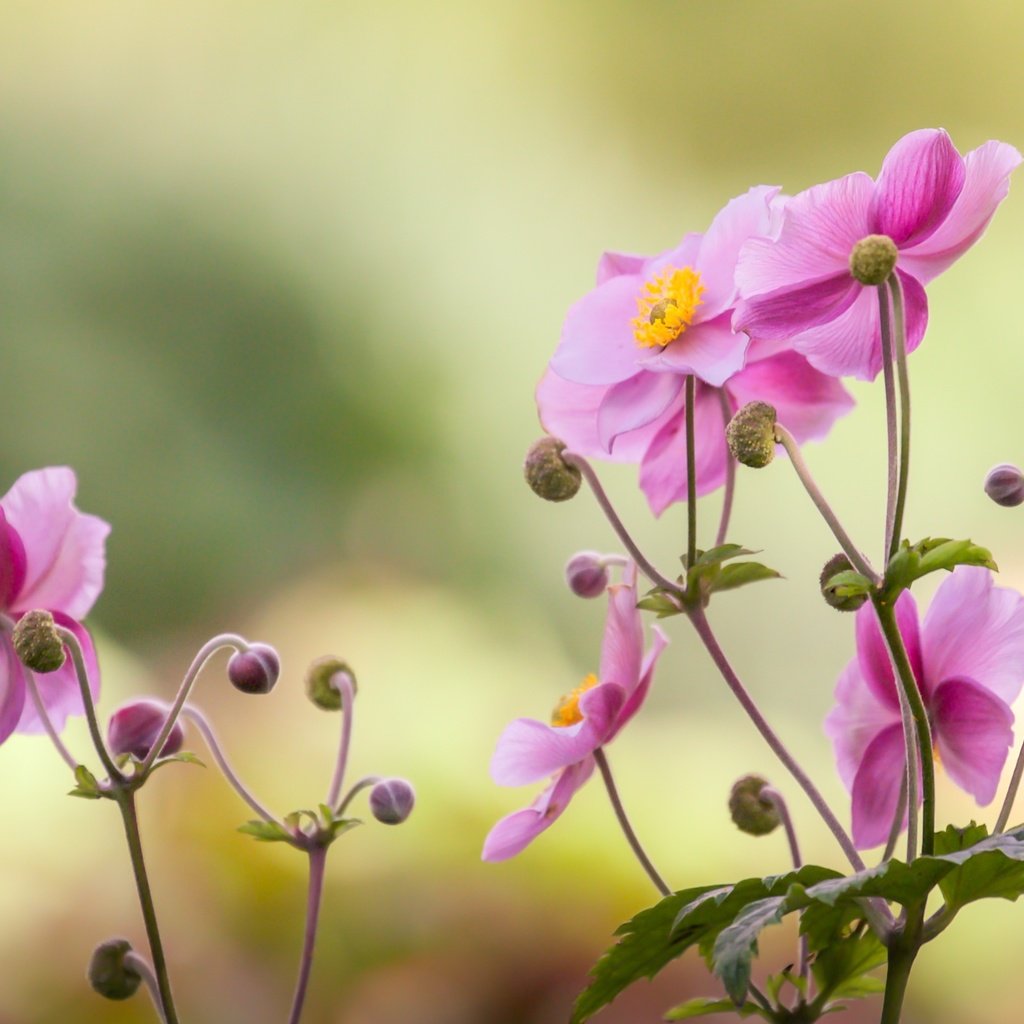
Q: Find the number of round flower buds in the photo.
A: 13